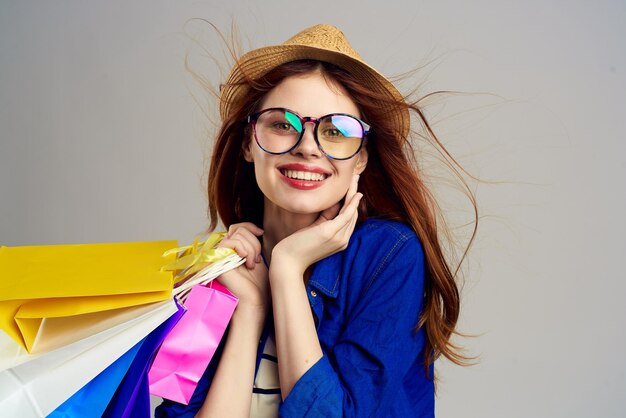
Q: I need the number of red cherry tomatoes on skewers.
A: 0